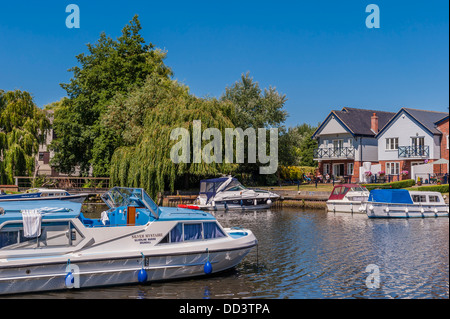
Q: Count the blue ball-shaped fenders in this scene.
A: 3